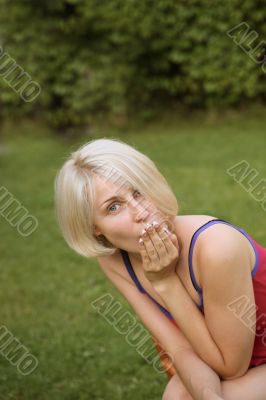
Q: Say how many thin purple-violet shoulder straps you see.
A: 2